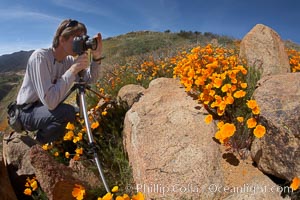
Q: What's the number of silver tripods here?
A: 1